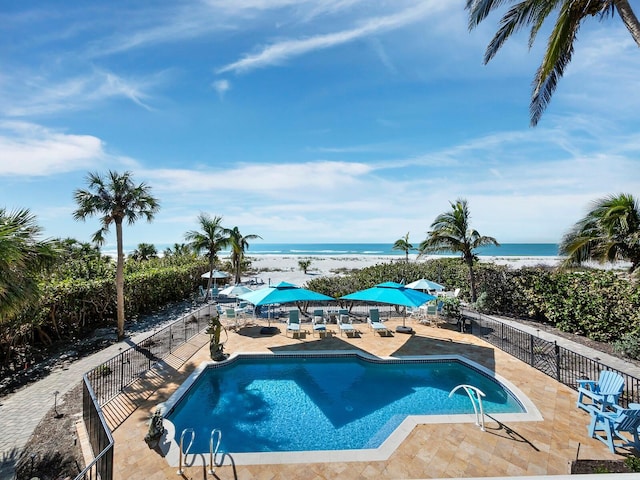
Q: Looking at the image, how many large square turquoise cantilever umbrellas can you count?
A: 2